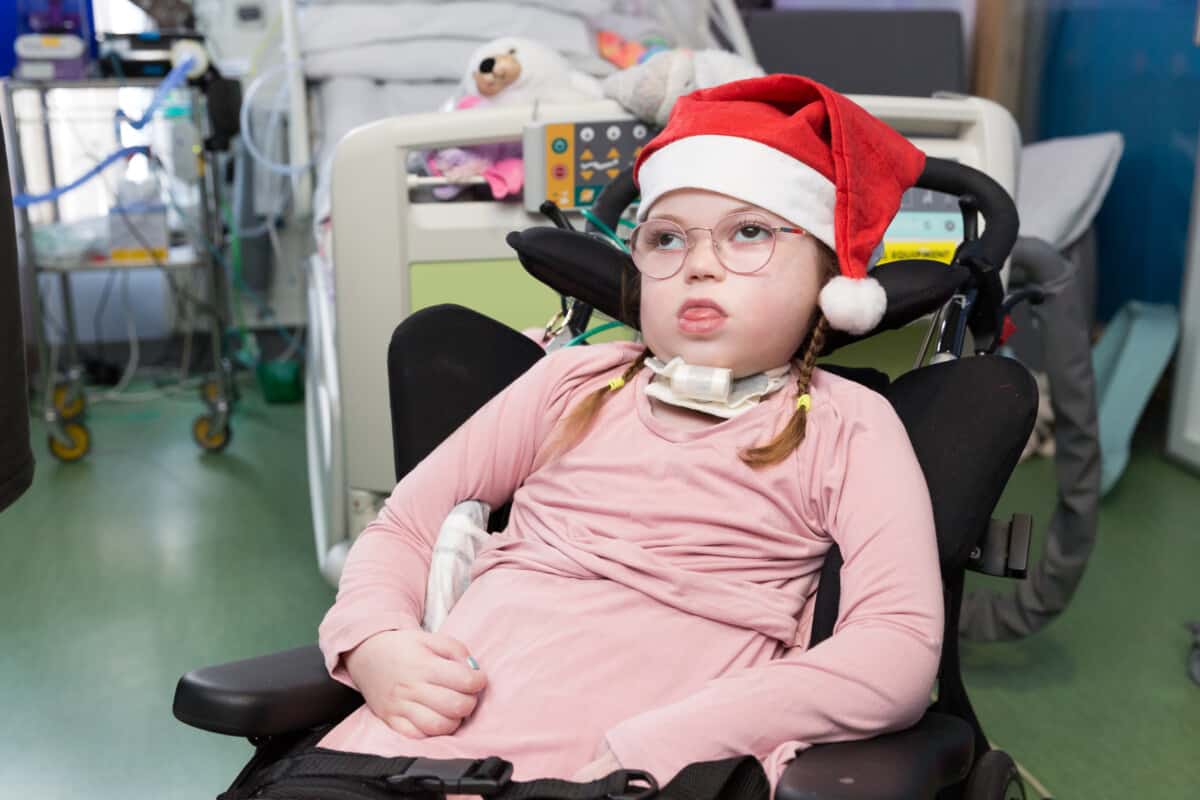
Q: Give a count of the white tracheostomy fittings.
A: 1